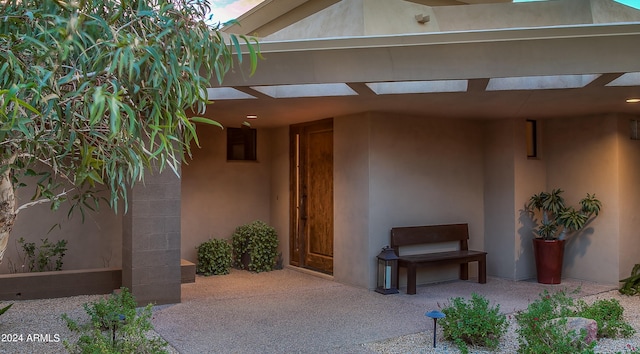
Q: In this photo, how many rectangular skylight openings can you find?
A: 5